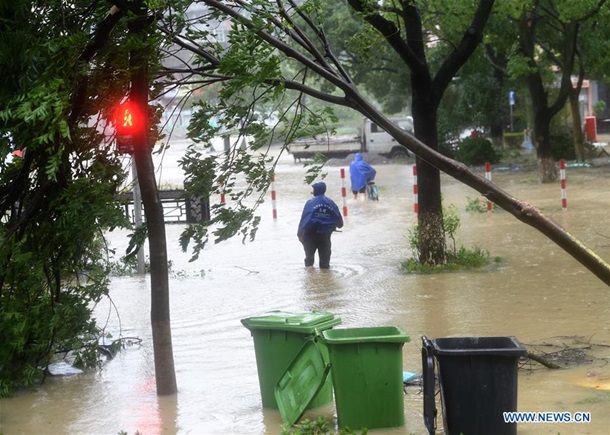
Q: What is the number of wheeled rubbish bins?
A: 3